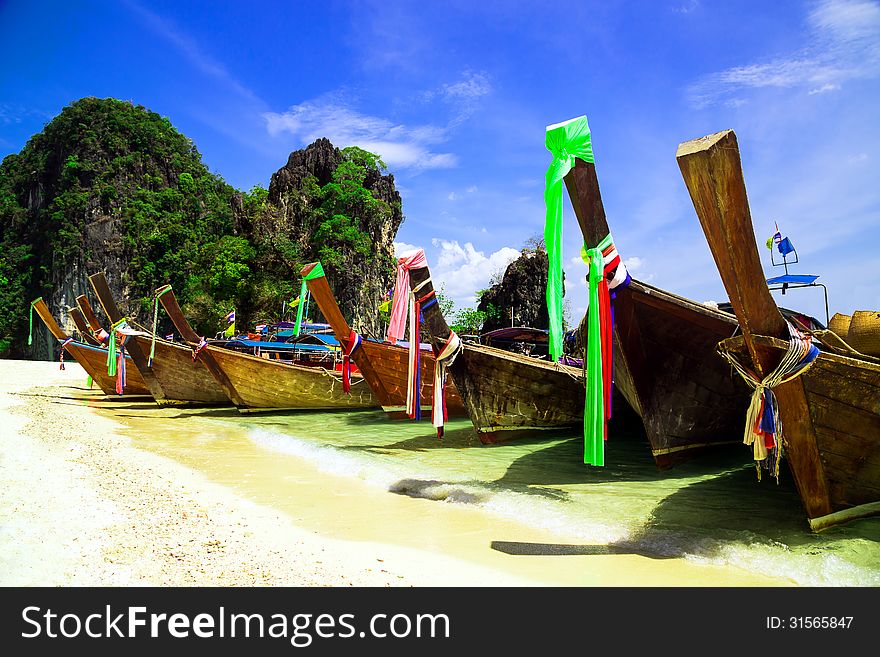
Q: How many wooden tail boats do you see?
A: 9